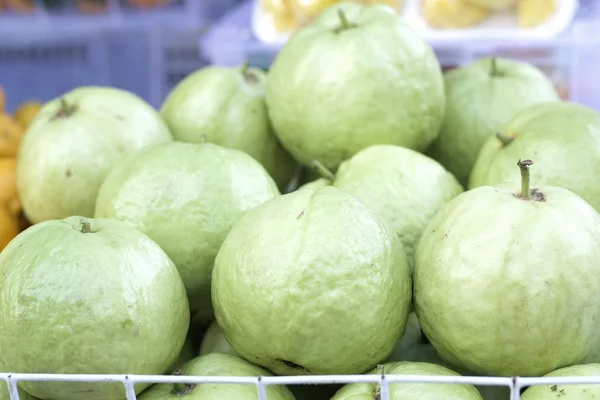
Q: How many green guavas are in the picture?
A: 13